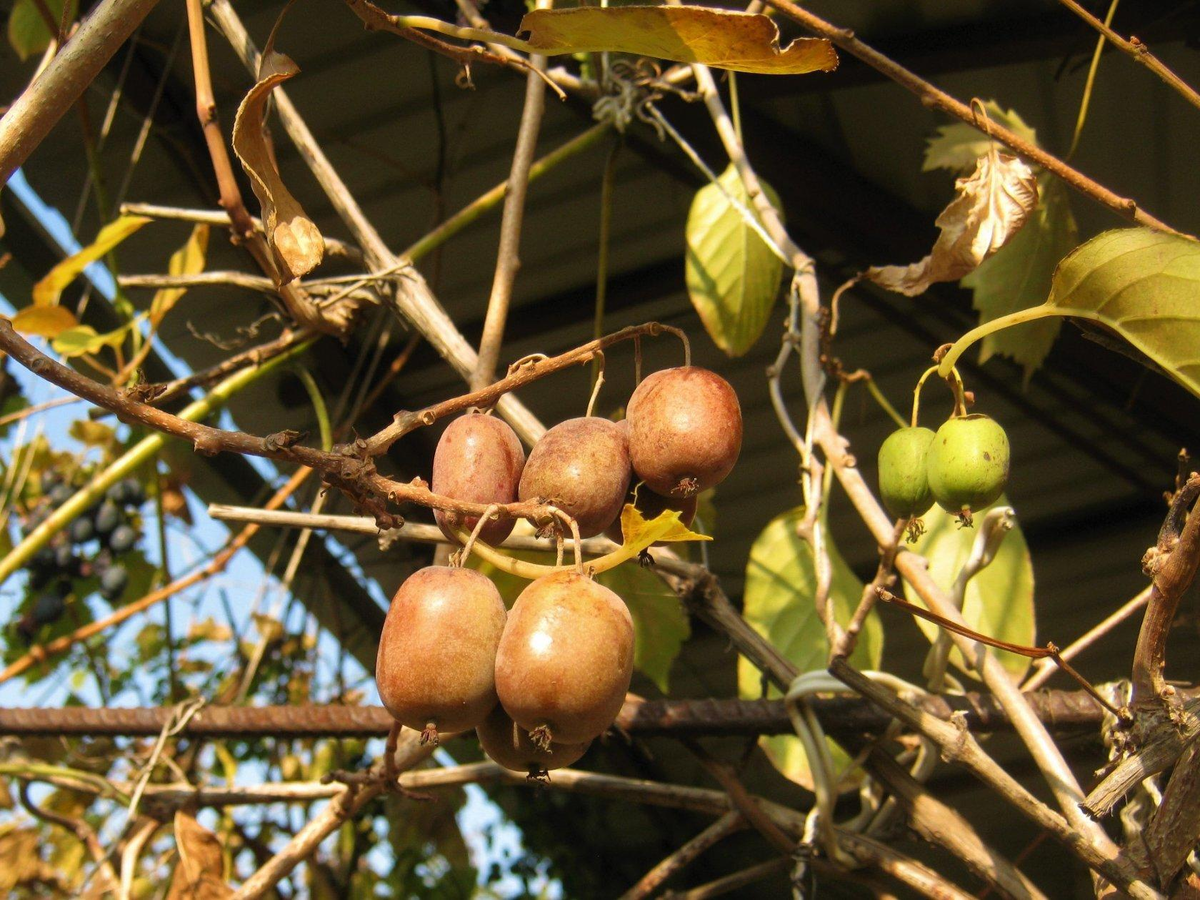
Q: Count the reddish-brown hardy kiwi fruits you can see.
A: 7